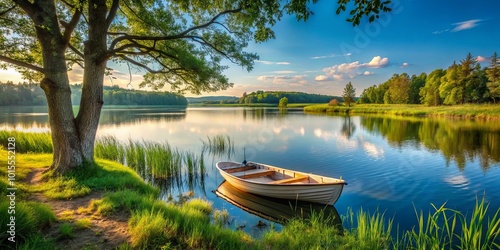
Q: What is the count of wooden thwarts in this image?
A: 3